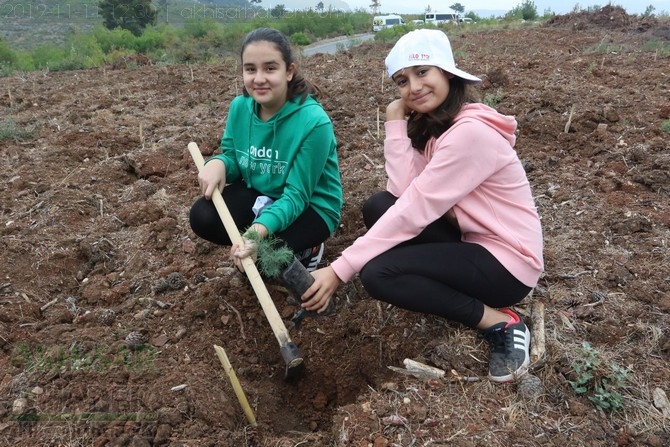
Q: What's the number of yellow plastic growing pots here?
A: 0